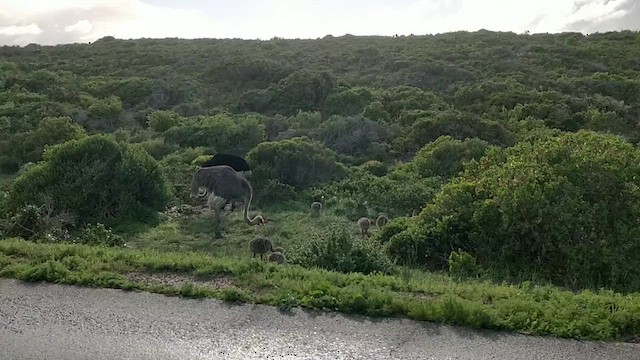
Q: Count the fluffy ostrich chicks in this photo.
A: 5